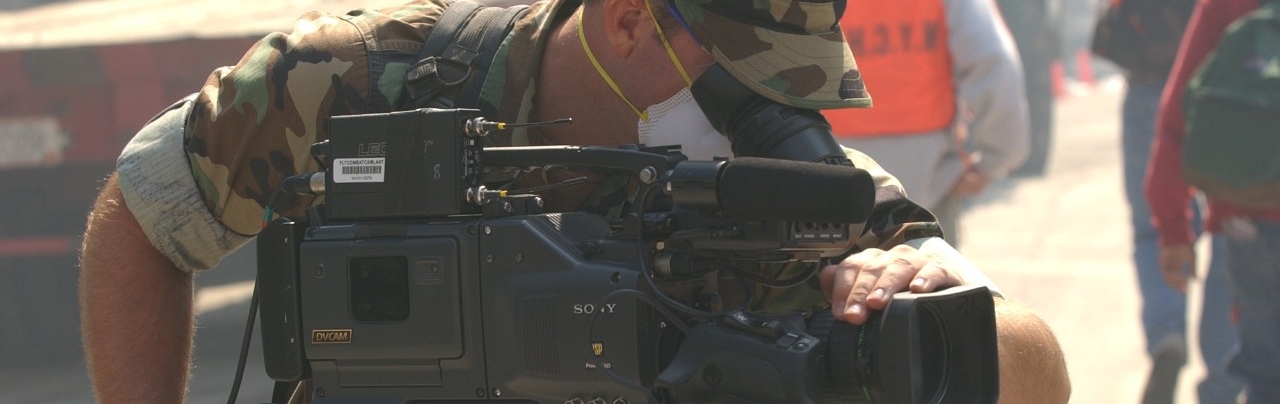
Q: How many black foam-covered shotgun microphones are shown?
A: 1